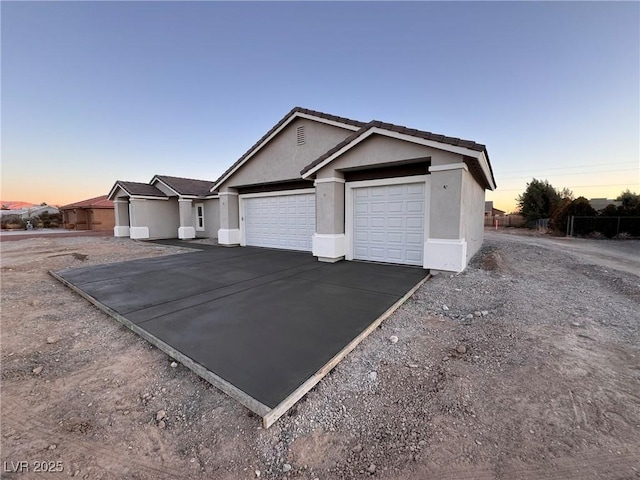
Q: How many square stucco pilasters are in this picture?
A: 6